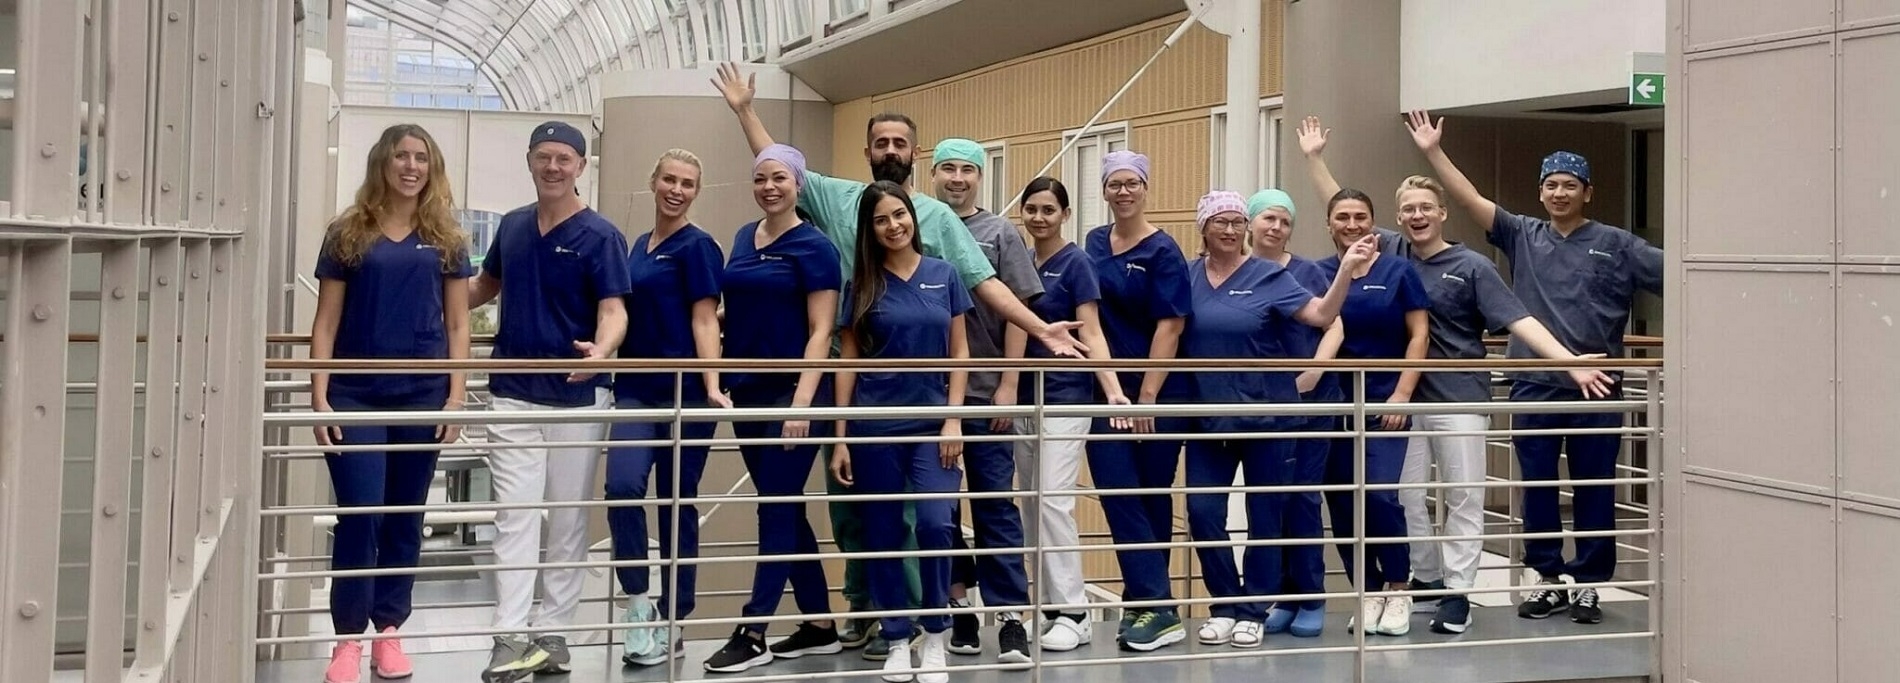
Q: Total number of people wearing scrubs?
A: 14